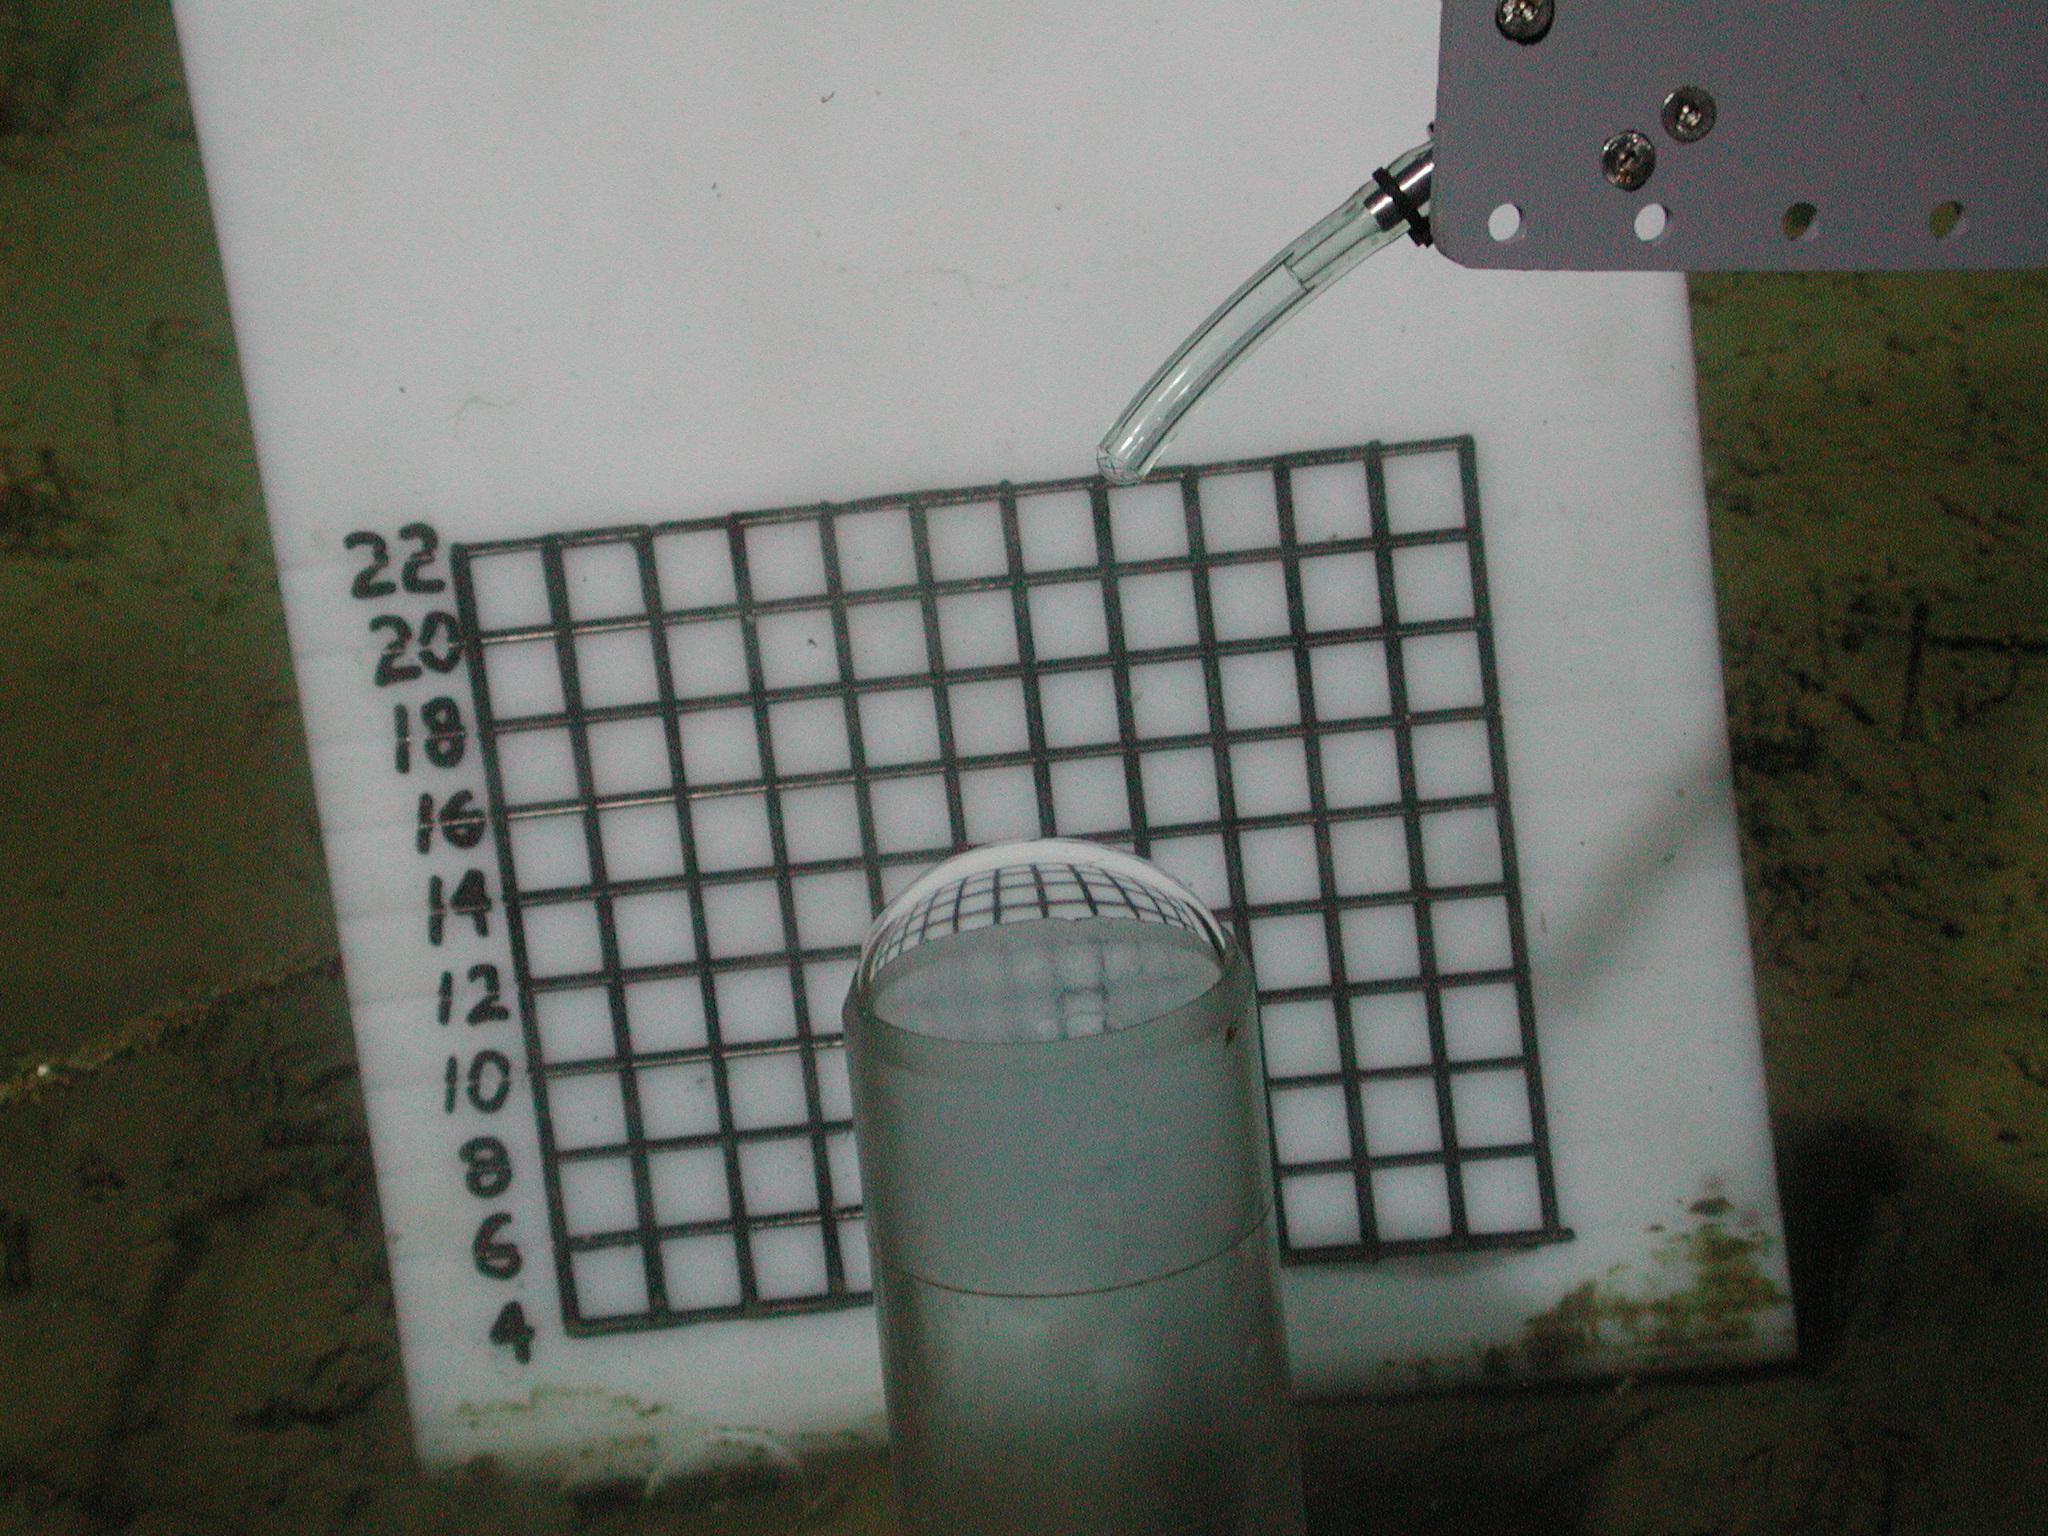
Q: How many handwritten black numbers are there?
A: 10